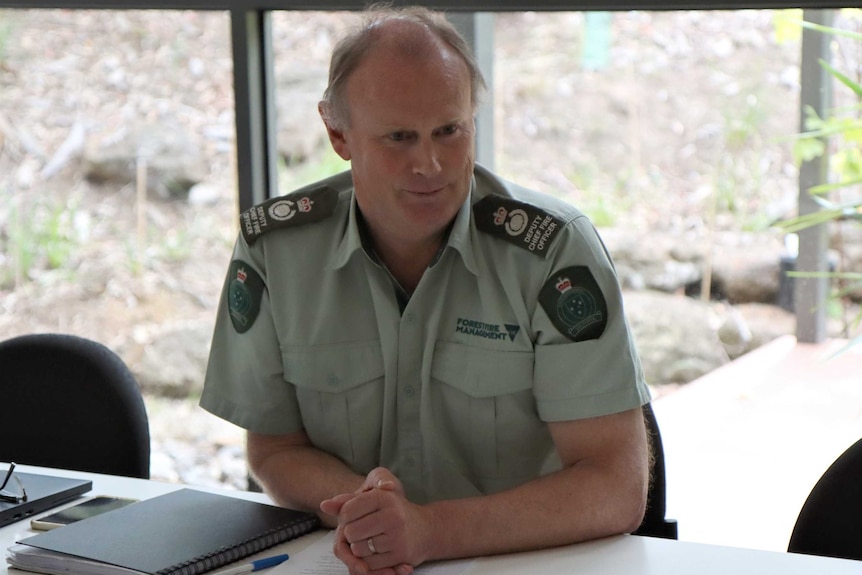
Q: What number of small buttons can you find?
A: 4